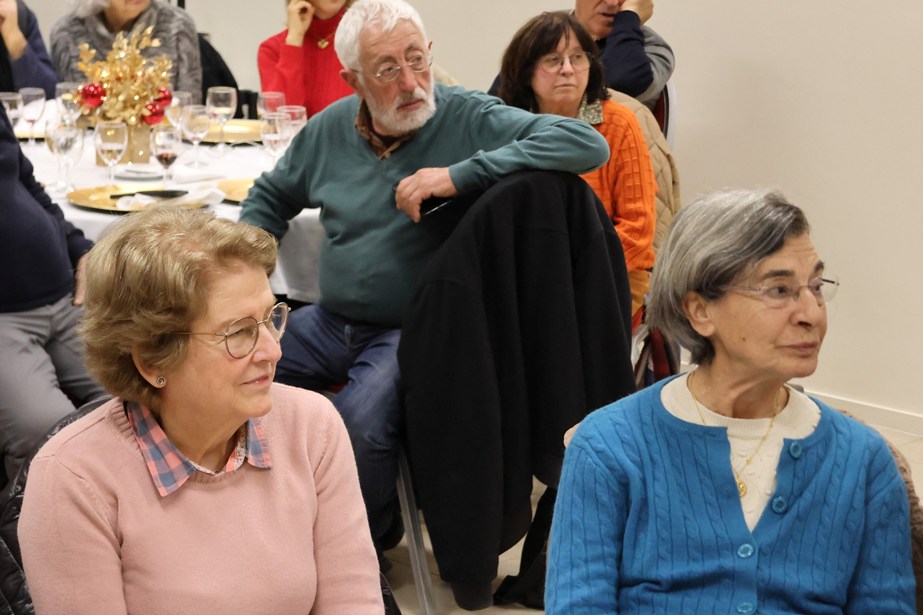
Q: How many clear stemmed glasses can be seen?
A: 13